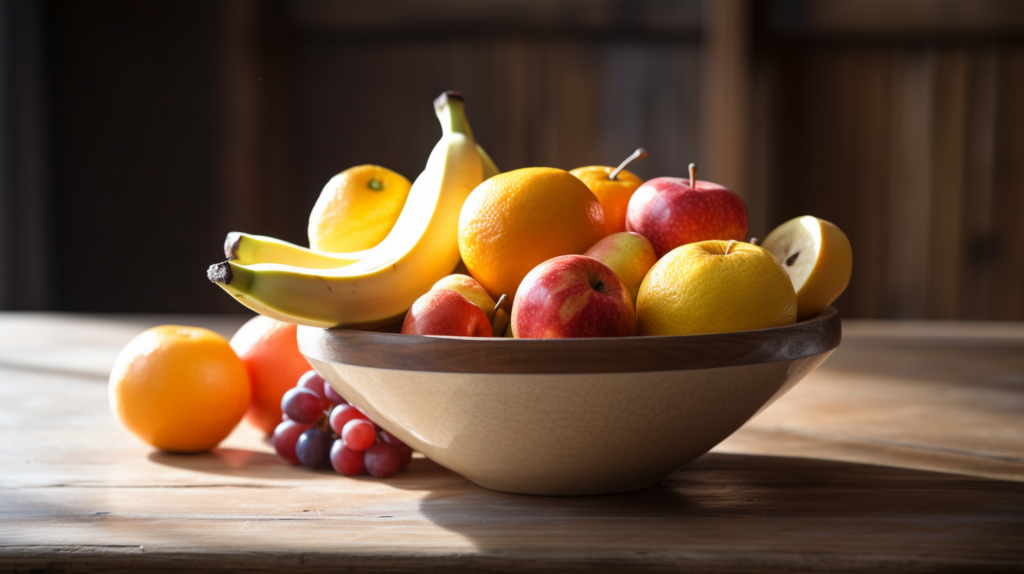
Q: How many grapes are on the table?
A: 11